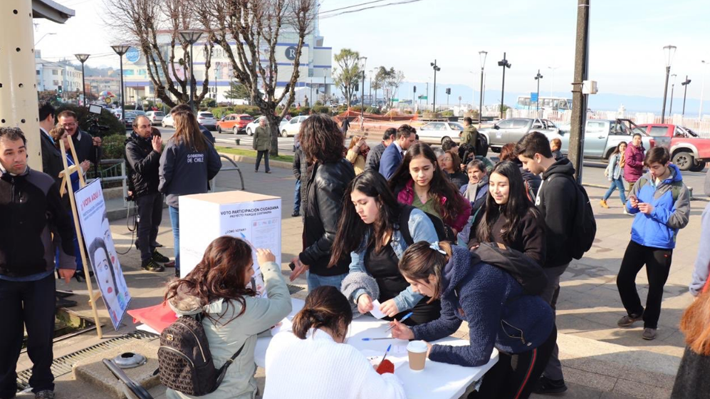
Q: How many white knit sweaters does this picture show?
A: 1